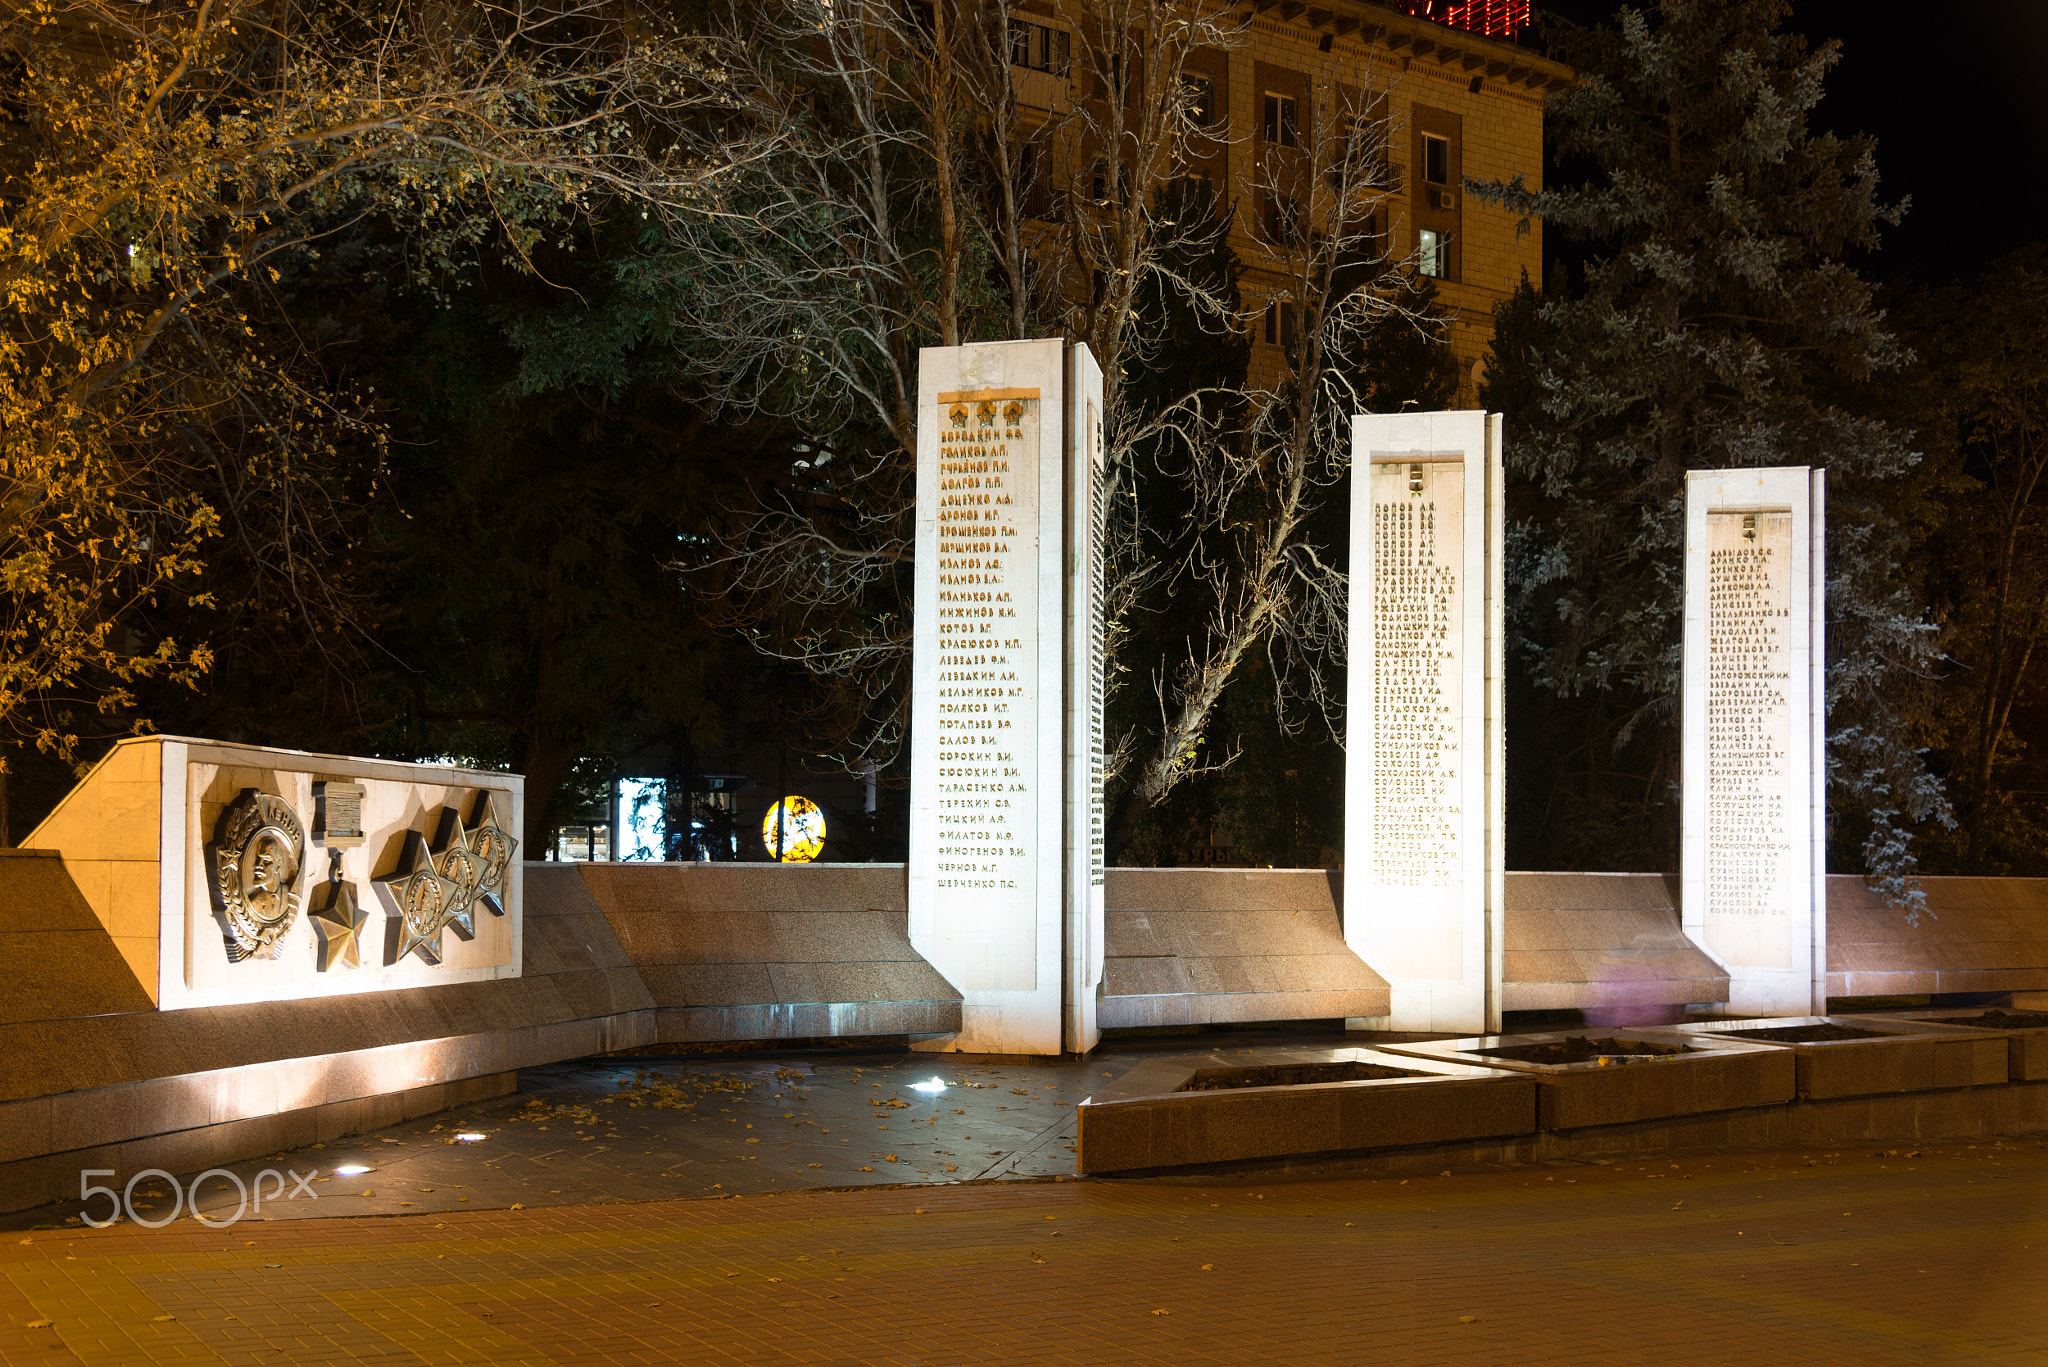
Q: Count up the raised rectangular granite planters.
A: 4